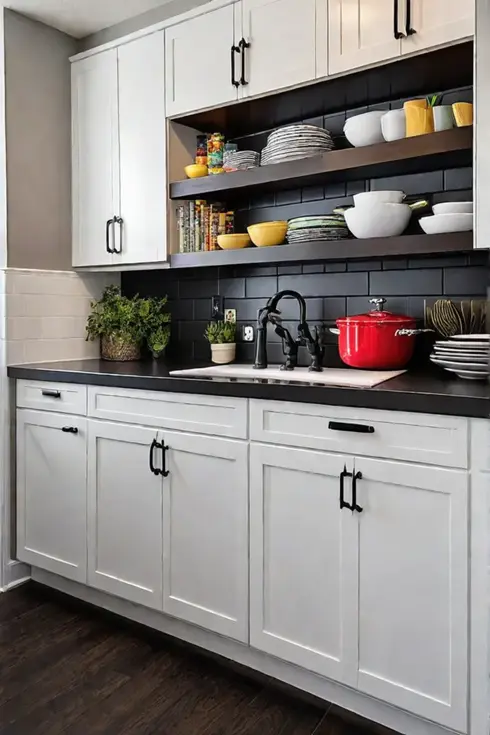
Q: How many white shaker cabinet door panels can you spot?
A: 11